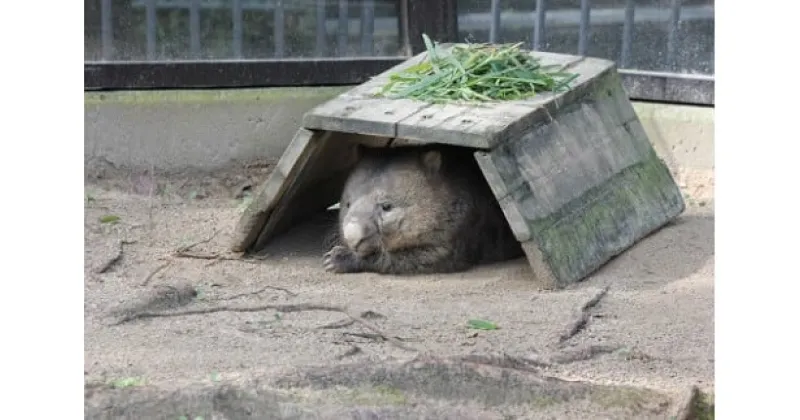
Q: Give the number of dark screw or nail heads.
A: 4